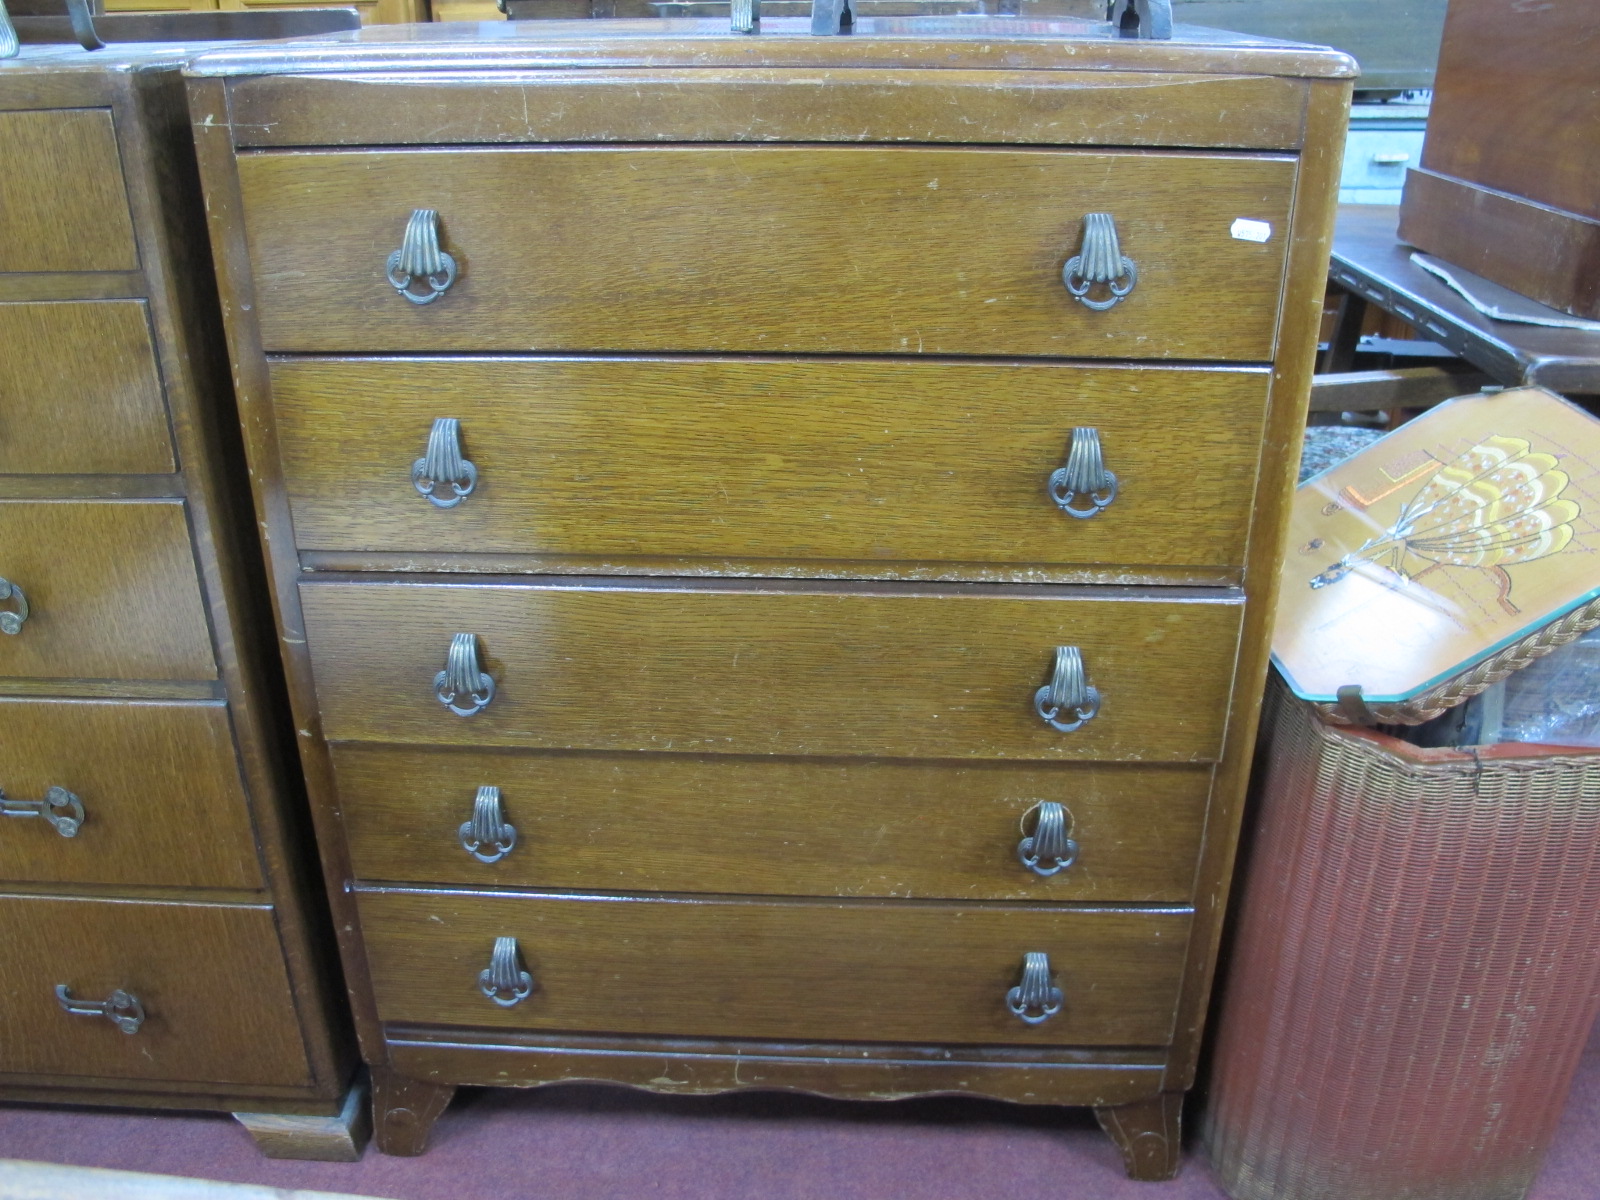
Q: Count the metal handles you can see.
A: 13